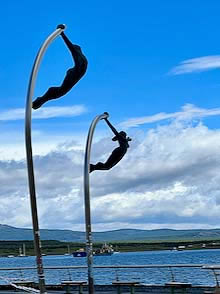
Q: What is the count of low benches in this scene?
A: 4